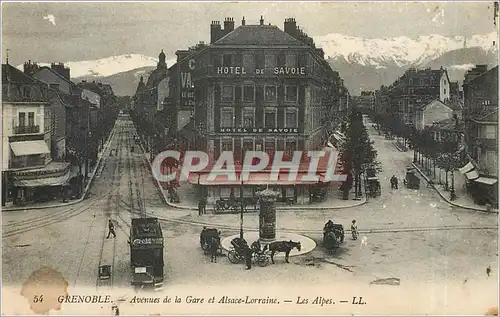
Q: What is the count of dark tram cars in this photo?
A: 1